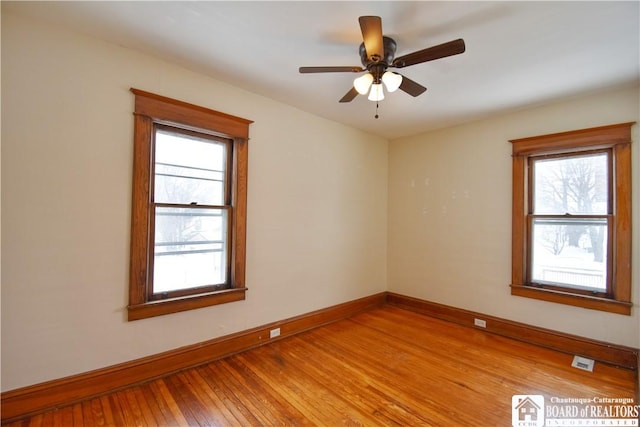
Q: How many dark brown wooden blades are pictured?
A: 5